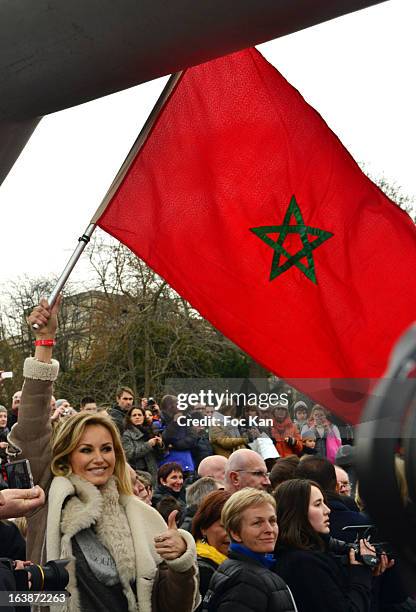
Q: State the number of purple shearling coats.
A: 0